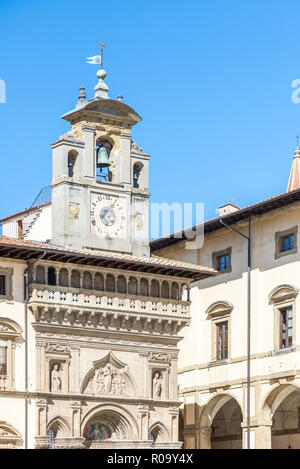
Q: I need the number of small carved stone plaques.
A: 2